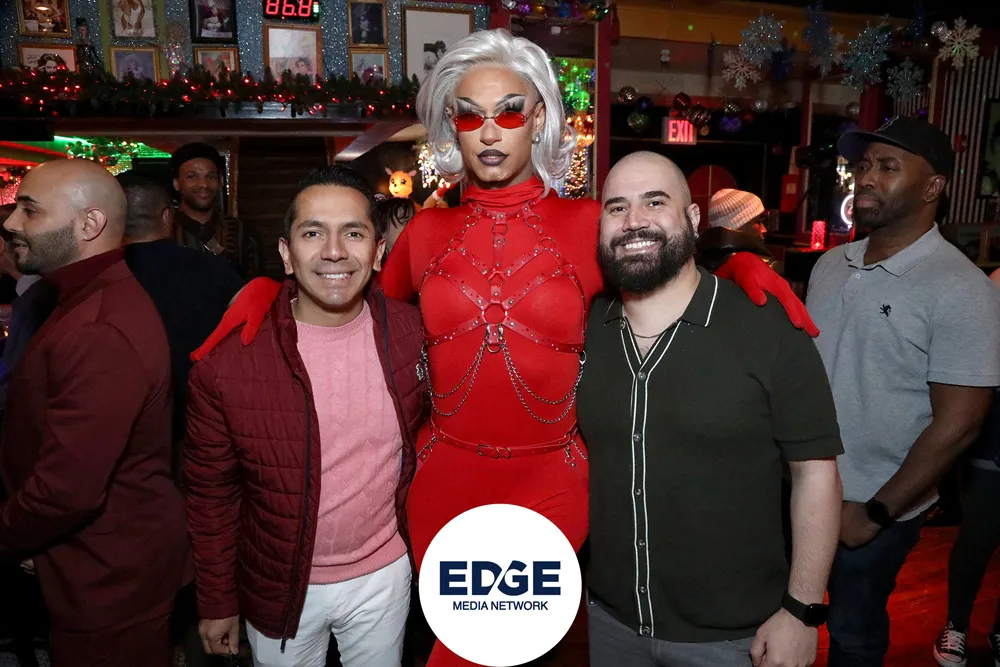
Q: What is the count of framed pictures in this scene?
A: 10